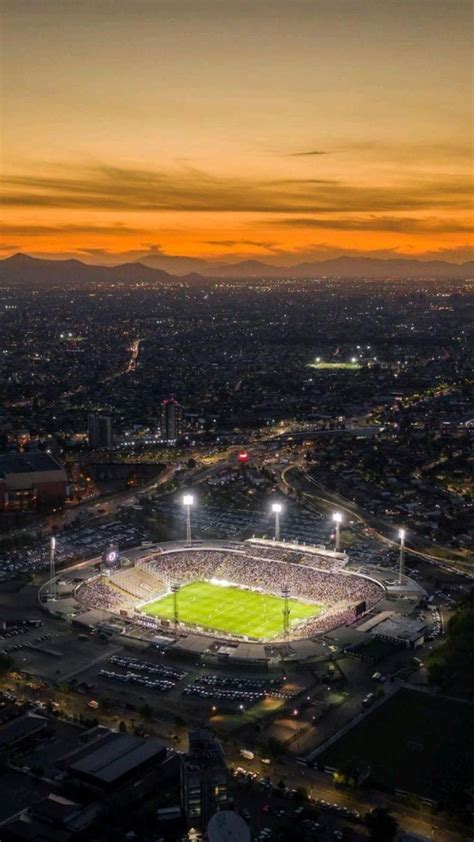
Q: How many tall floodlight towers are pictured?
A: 7